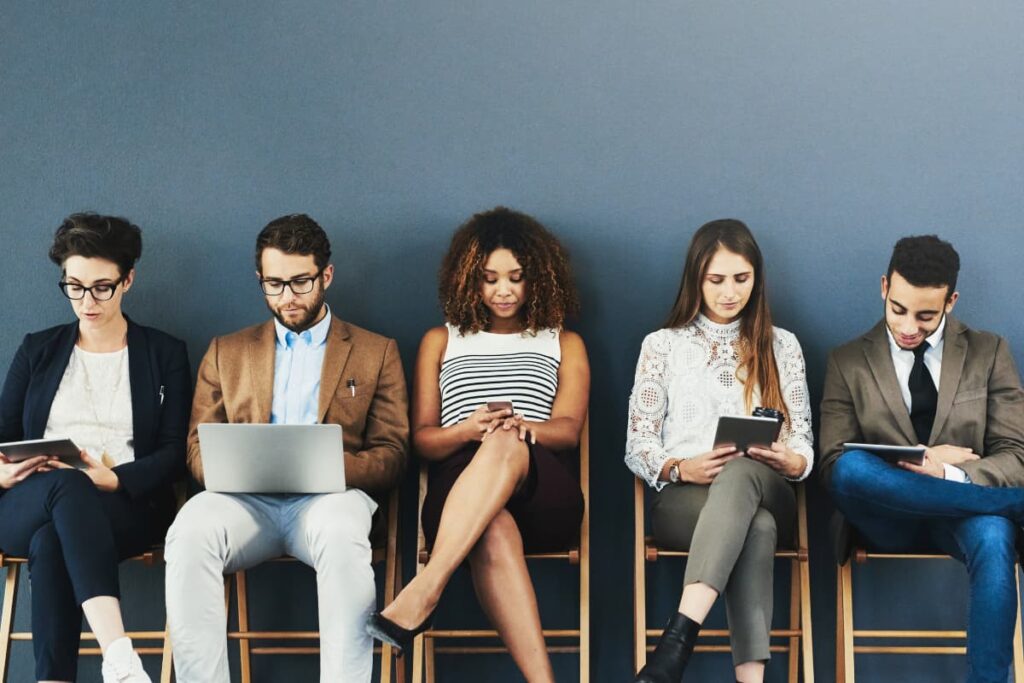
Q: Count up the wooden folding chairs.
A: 5